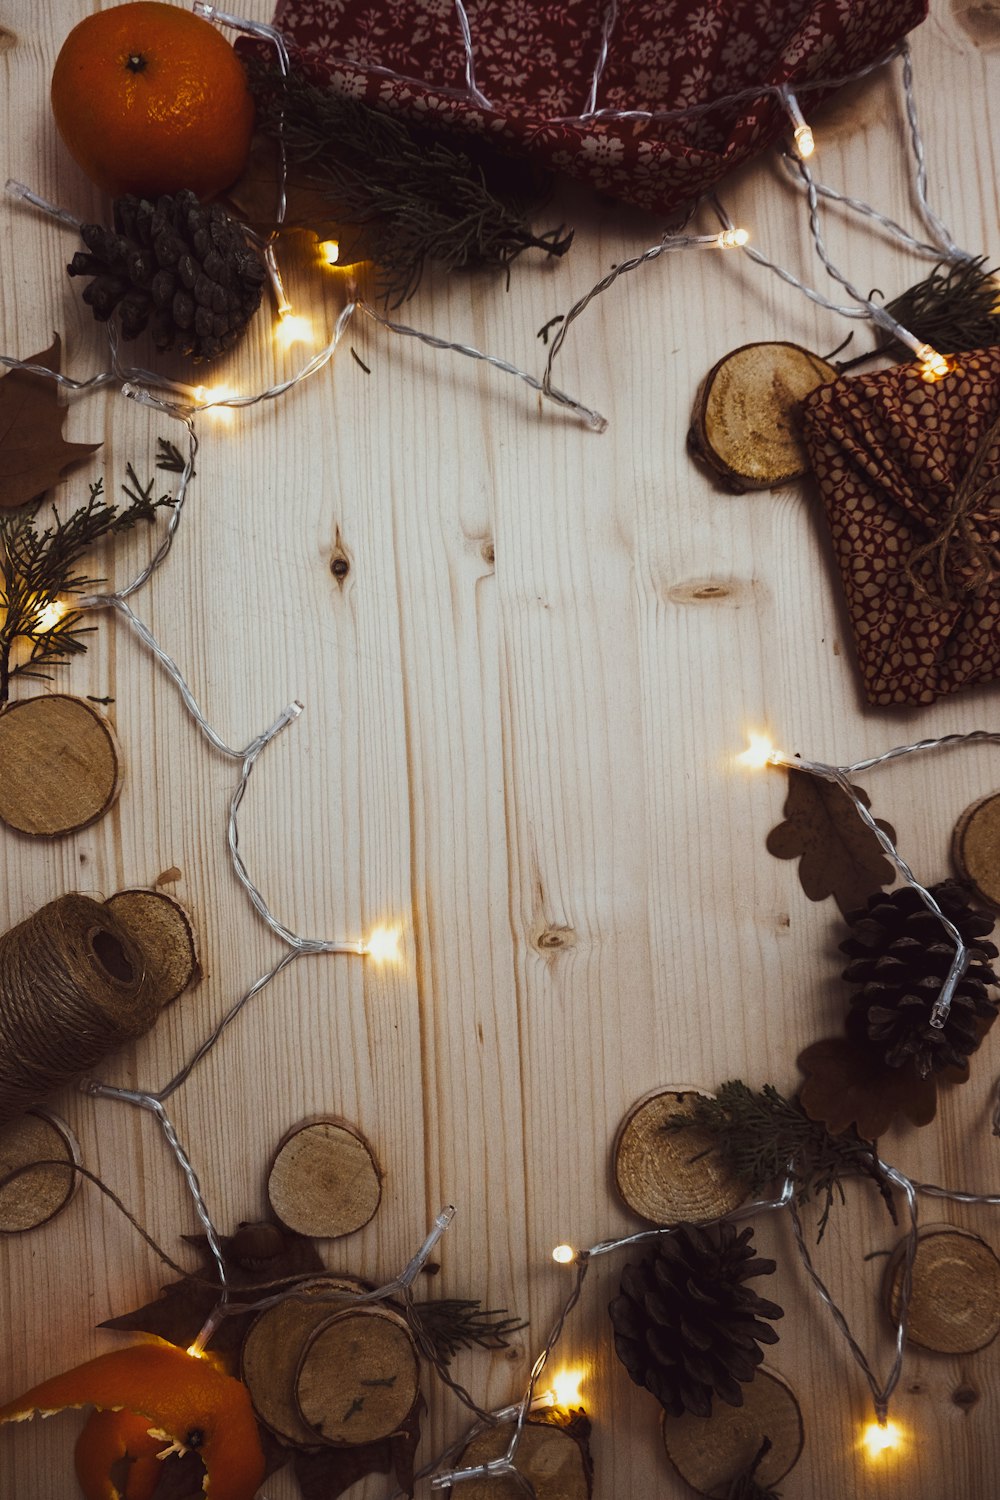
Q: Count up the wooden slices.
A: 12